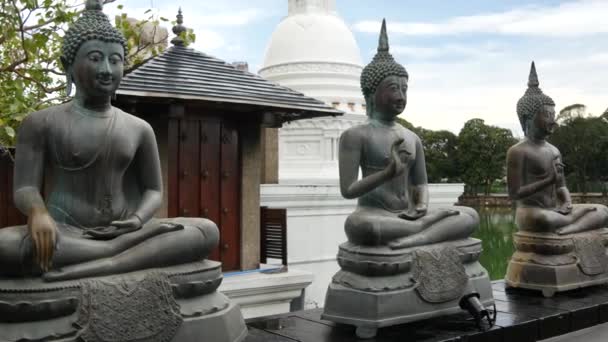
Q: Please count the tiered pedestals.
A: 3